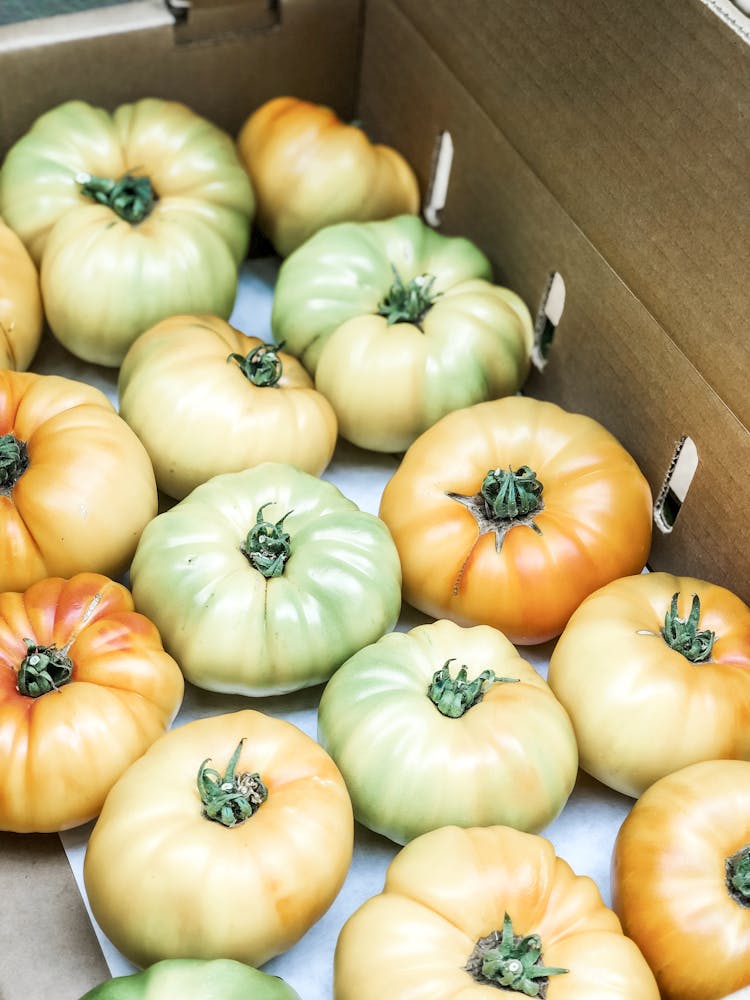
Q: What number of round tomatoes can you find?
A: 15